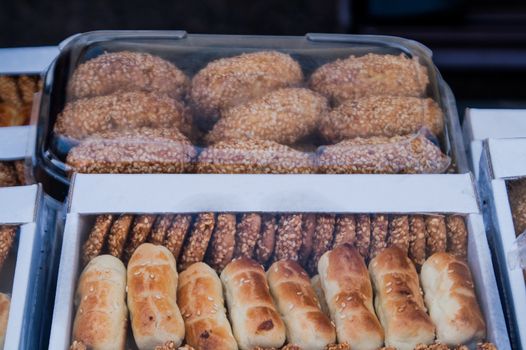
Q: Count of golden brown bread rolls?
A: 8